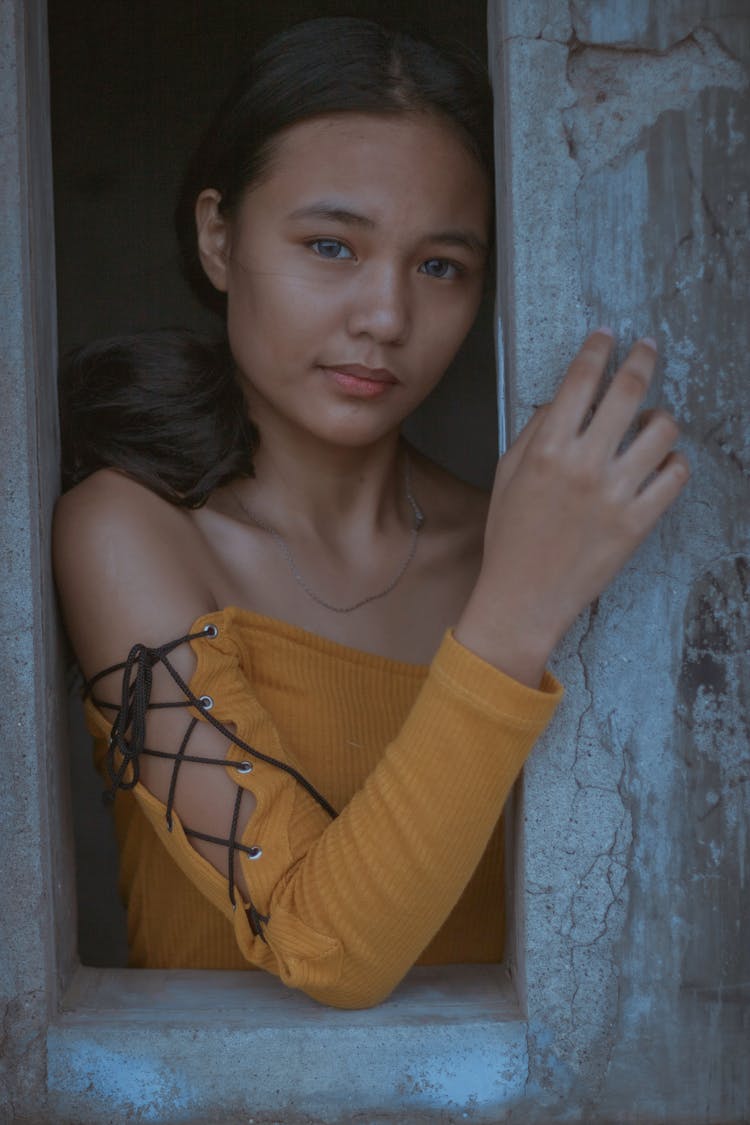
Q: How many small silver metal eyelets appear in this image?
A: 4